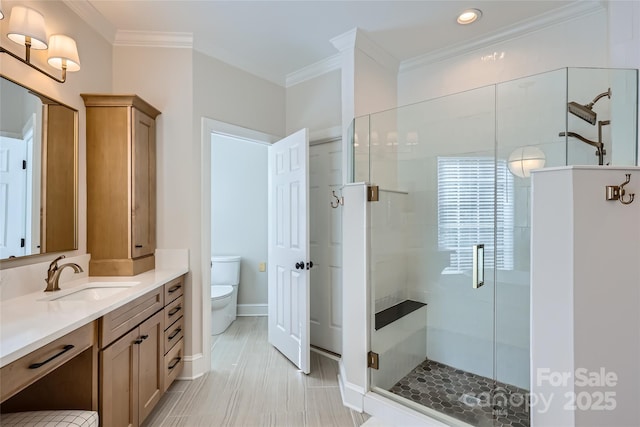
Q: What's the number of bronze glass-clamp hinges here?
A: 2